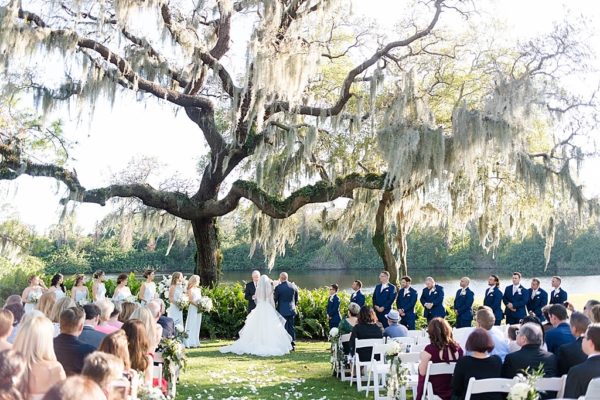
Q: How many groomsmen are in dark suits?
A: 10